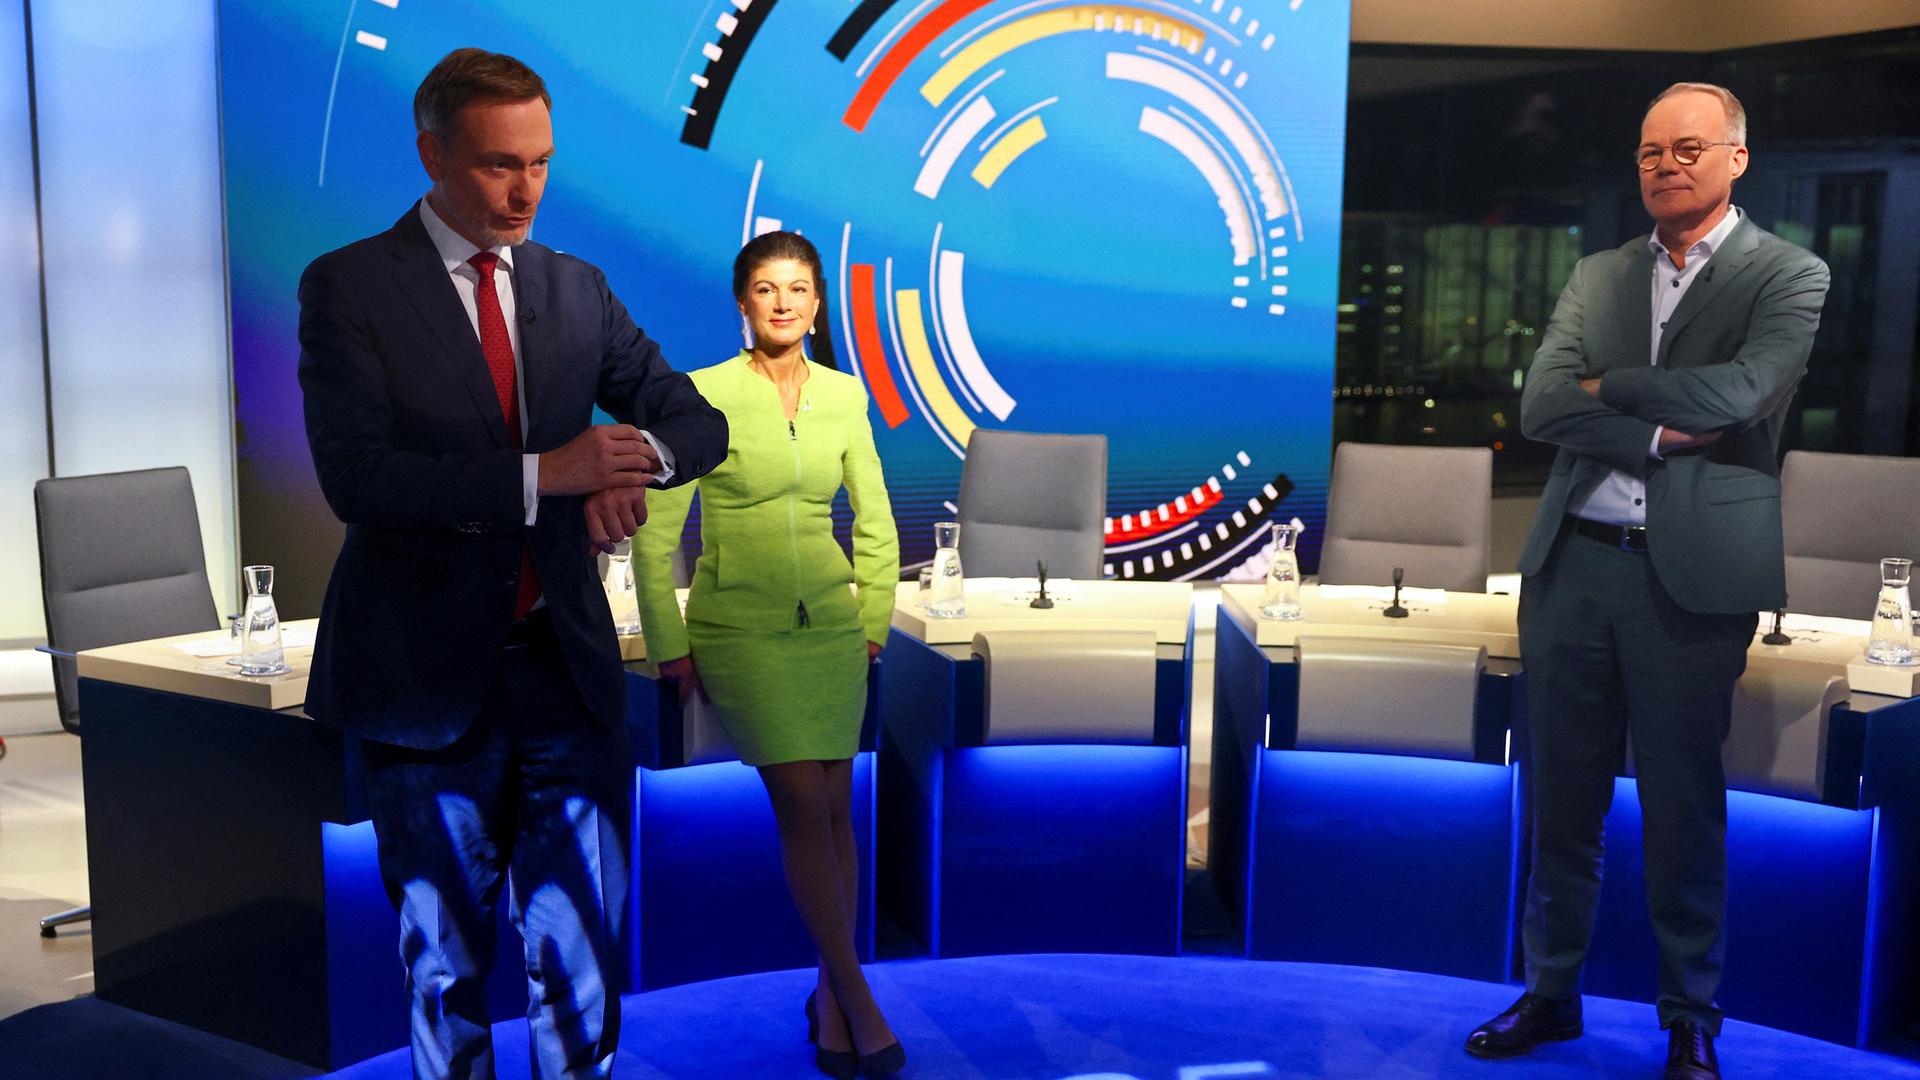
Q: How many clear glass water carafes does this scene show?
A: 5